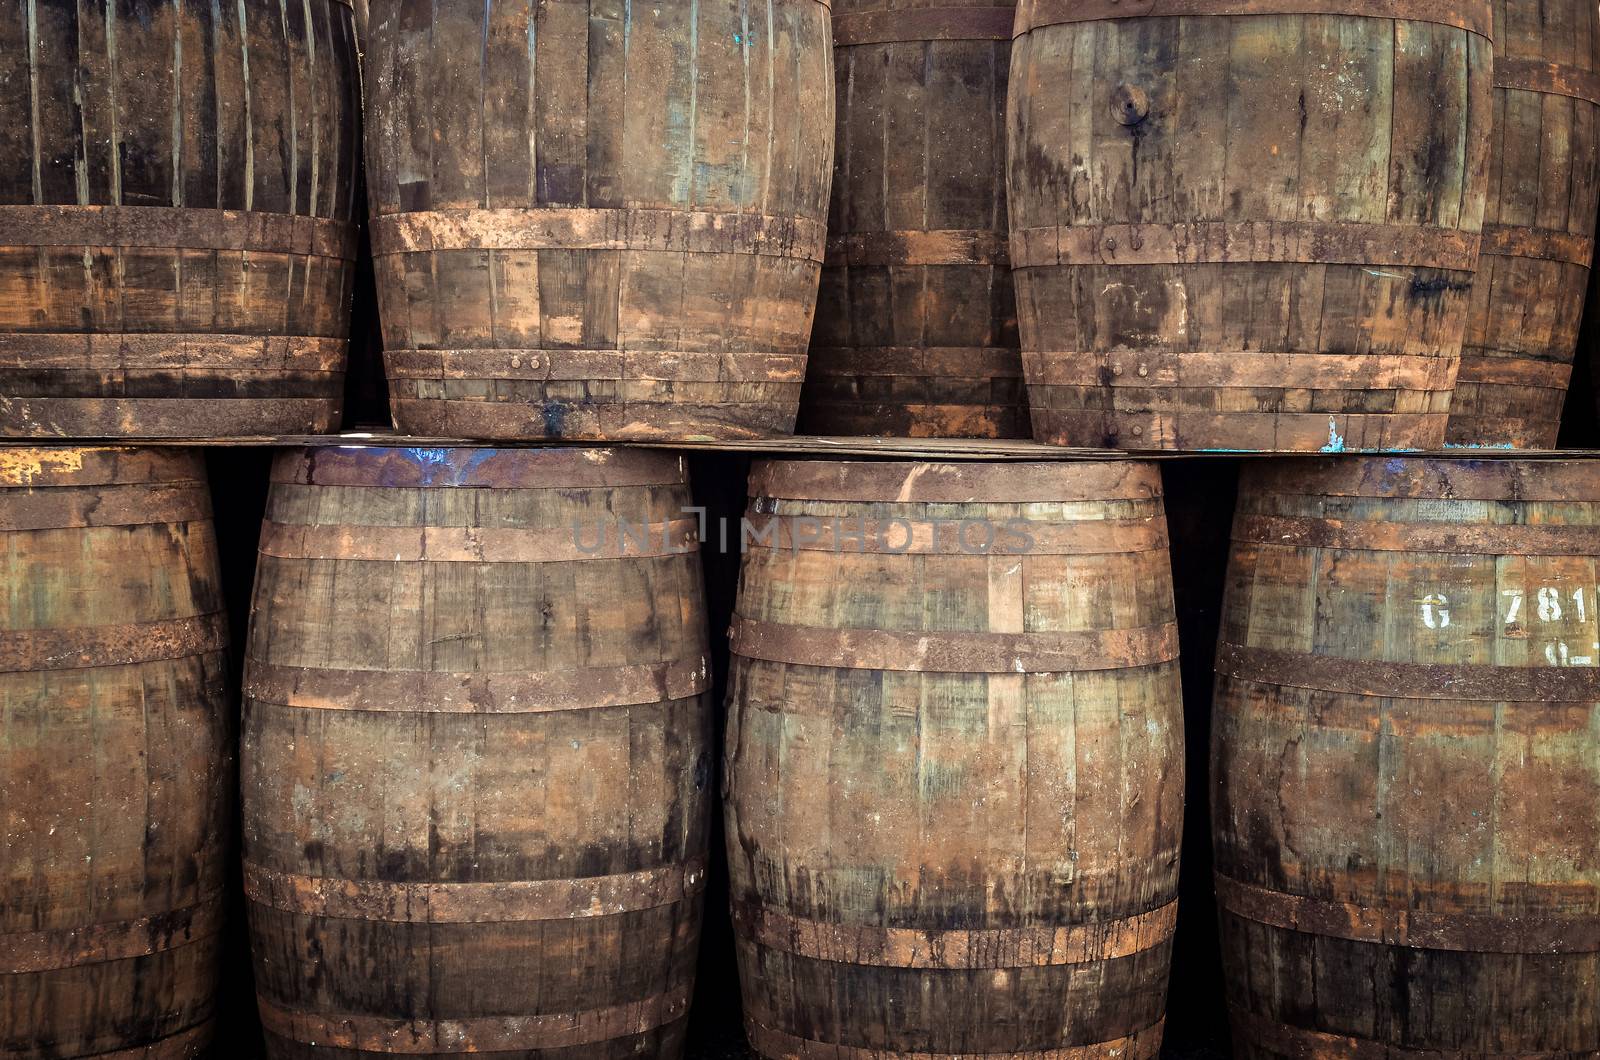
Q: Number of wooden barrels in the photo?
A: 9